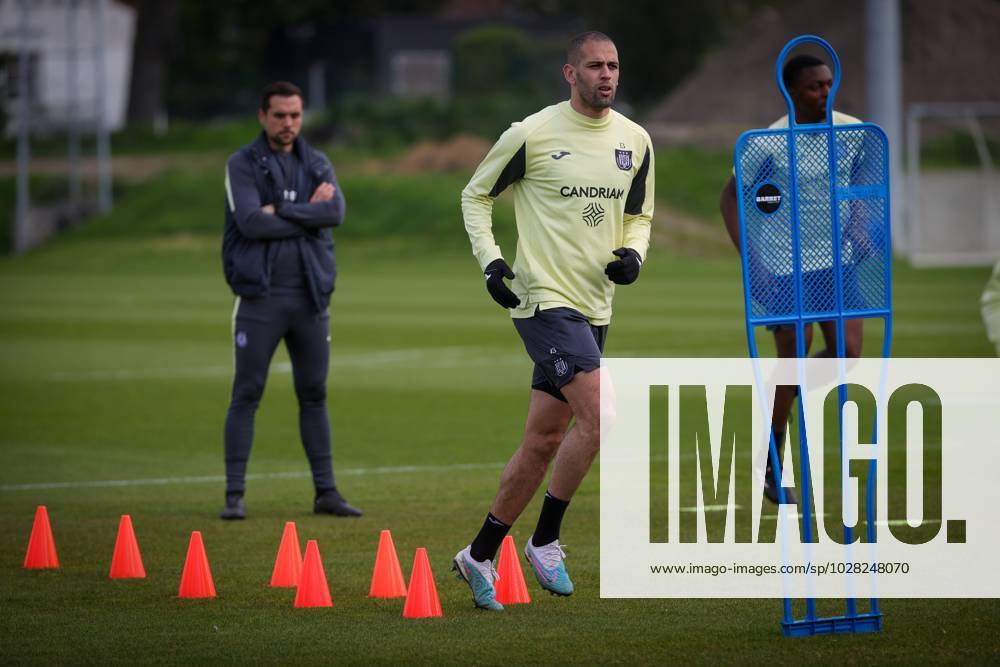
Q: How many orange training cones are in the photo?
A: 8